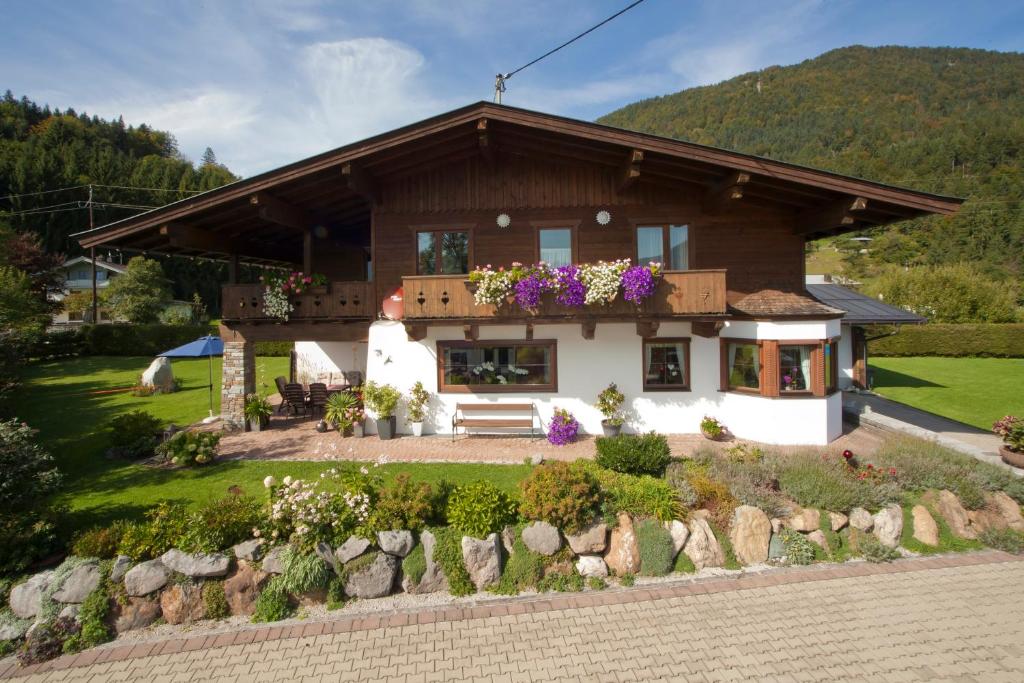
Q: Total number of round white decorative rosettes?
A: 2